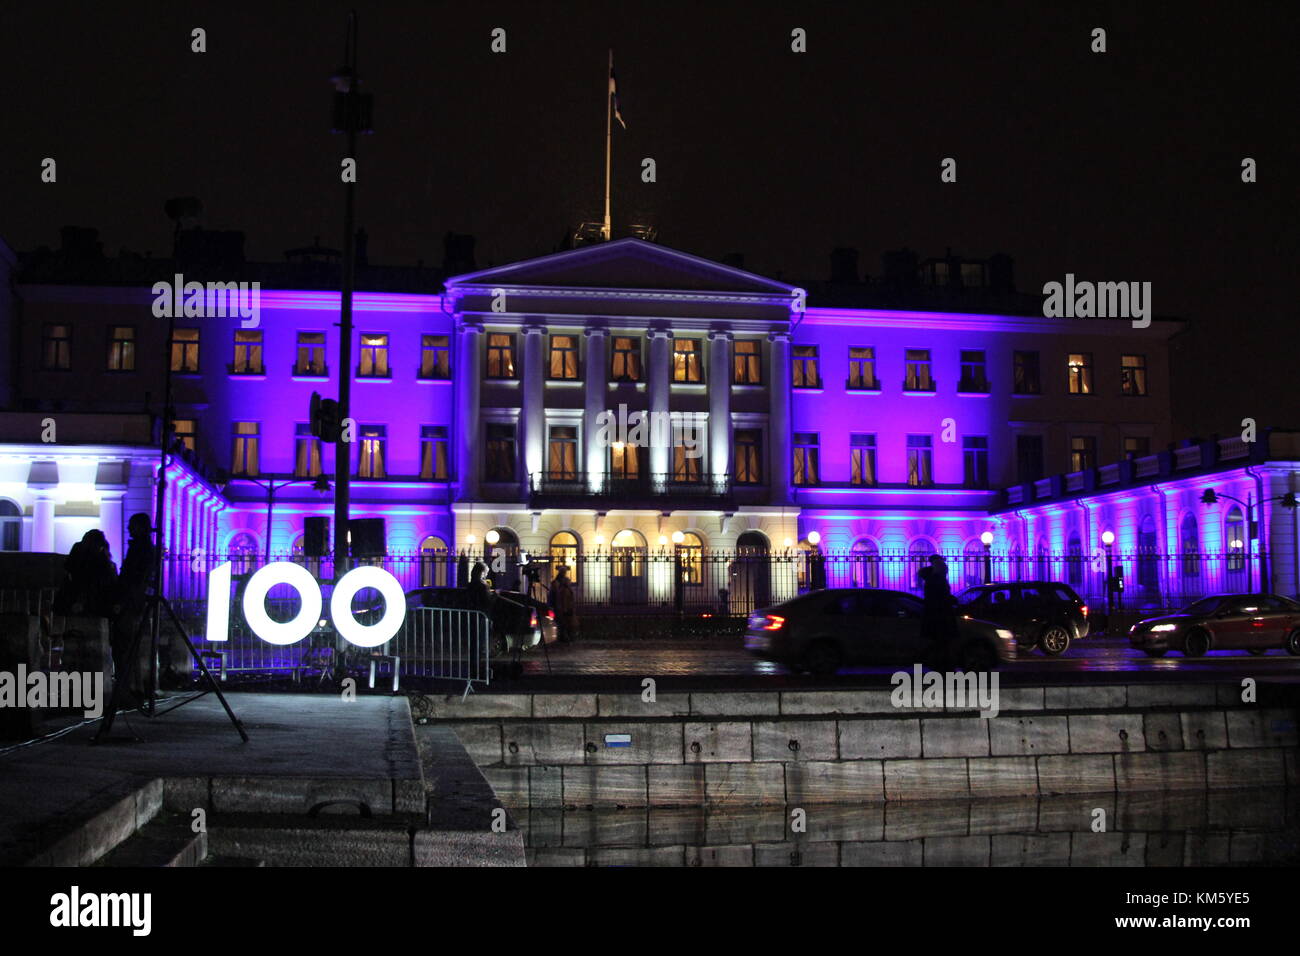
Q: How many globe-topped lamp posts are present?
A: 5